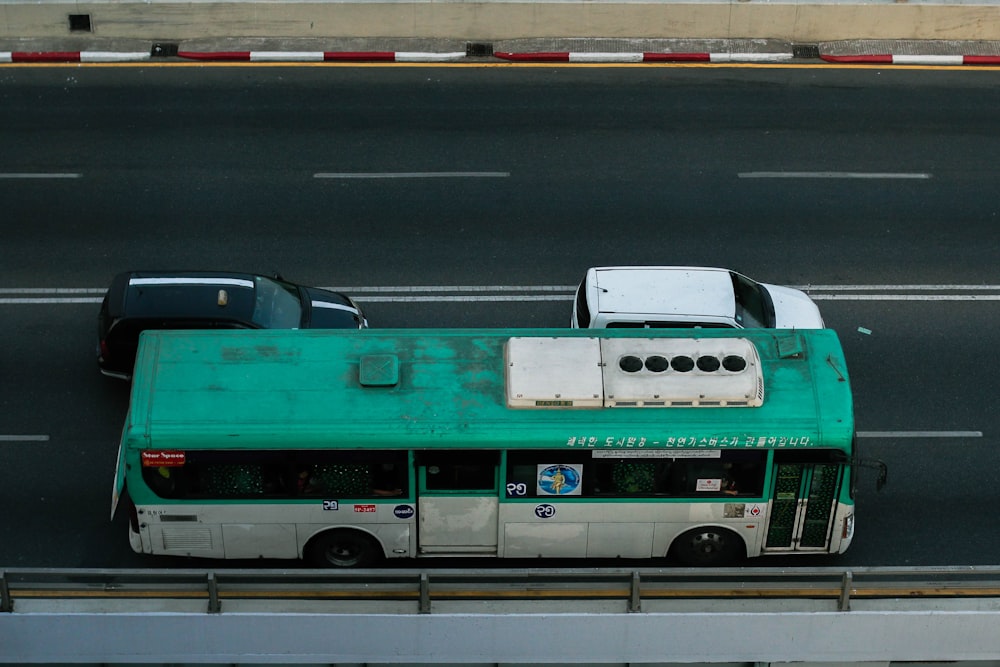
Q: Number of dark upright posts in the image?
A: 5